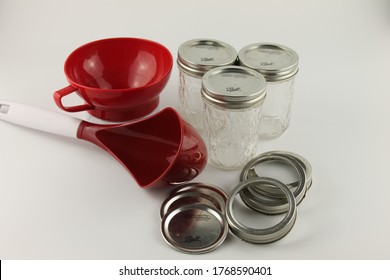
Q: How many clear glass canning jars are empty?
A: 3